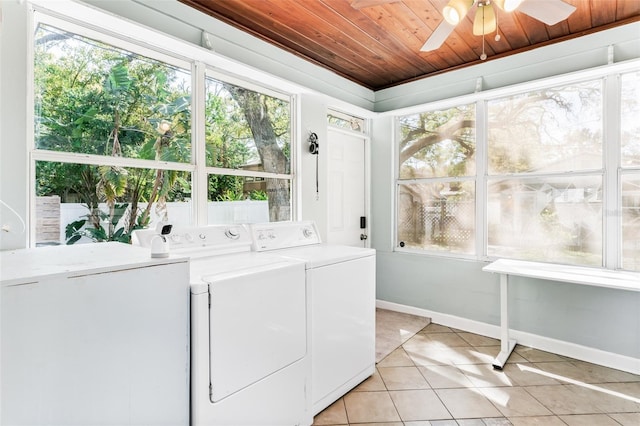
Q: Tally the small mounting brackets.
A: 3